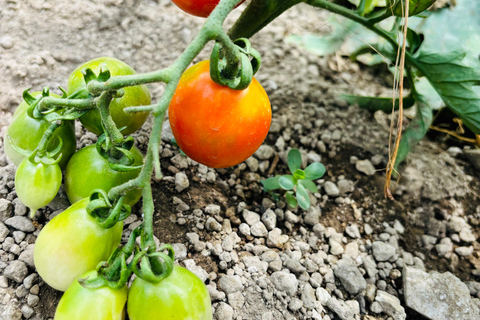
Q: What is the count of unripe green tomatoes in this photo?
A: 7